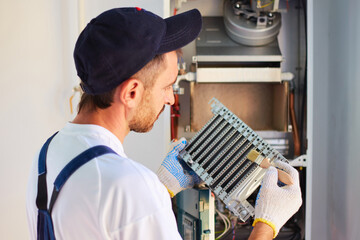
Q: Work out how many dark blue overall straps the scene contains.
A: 2